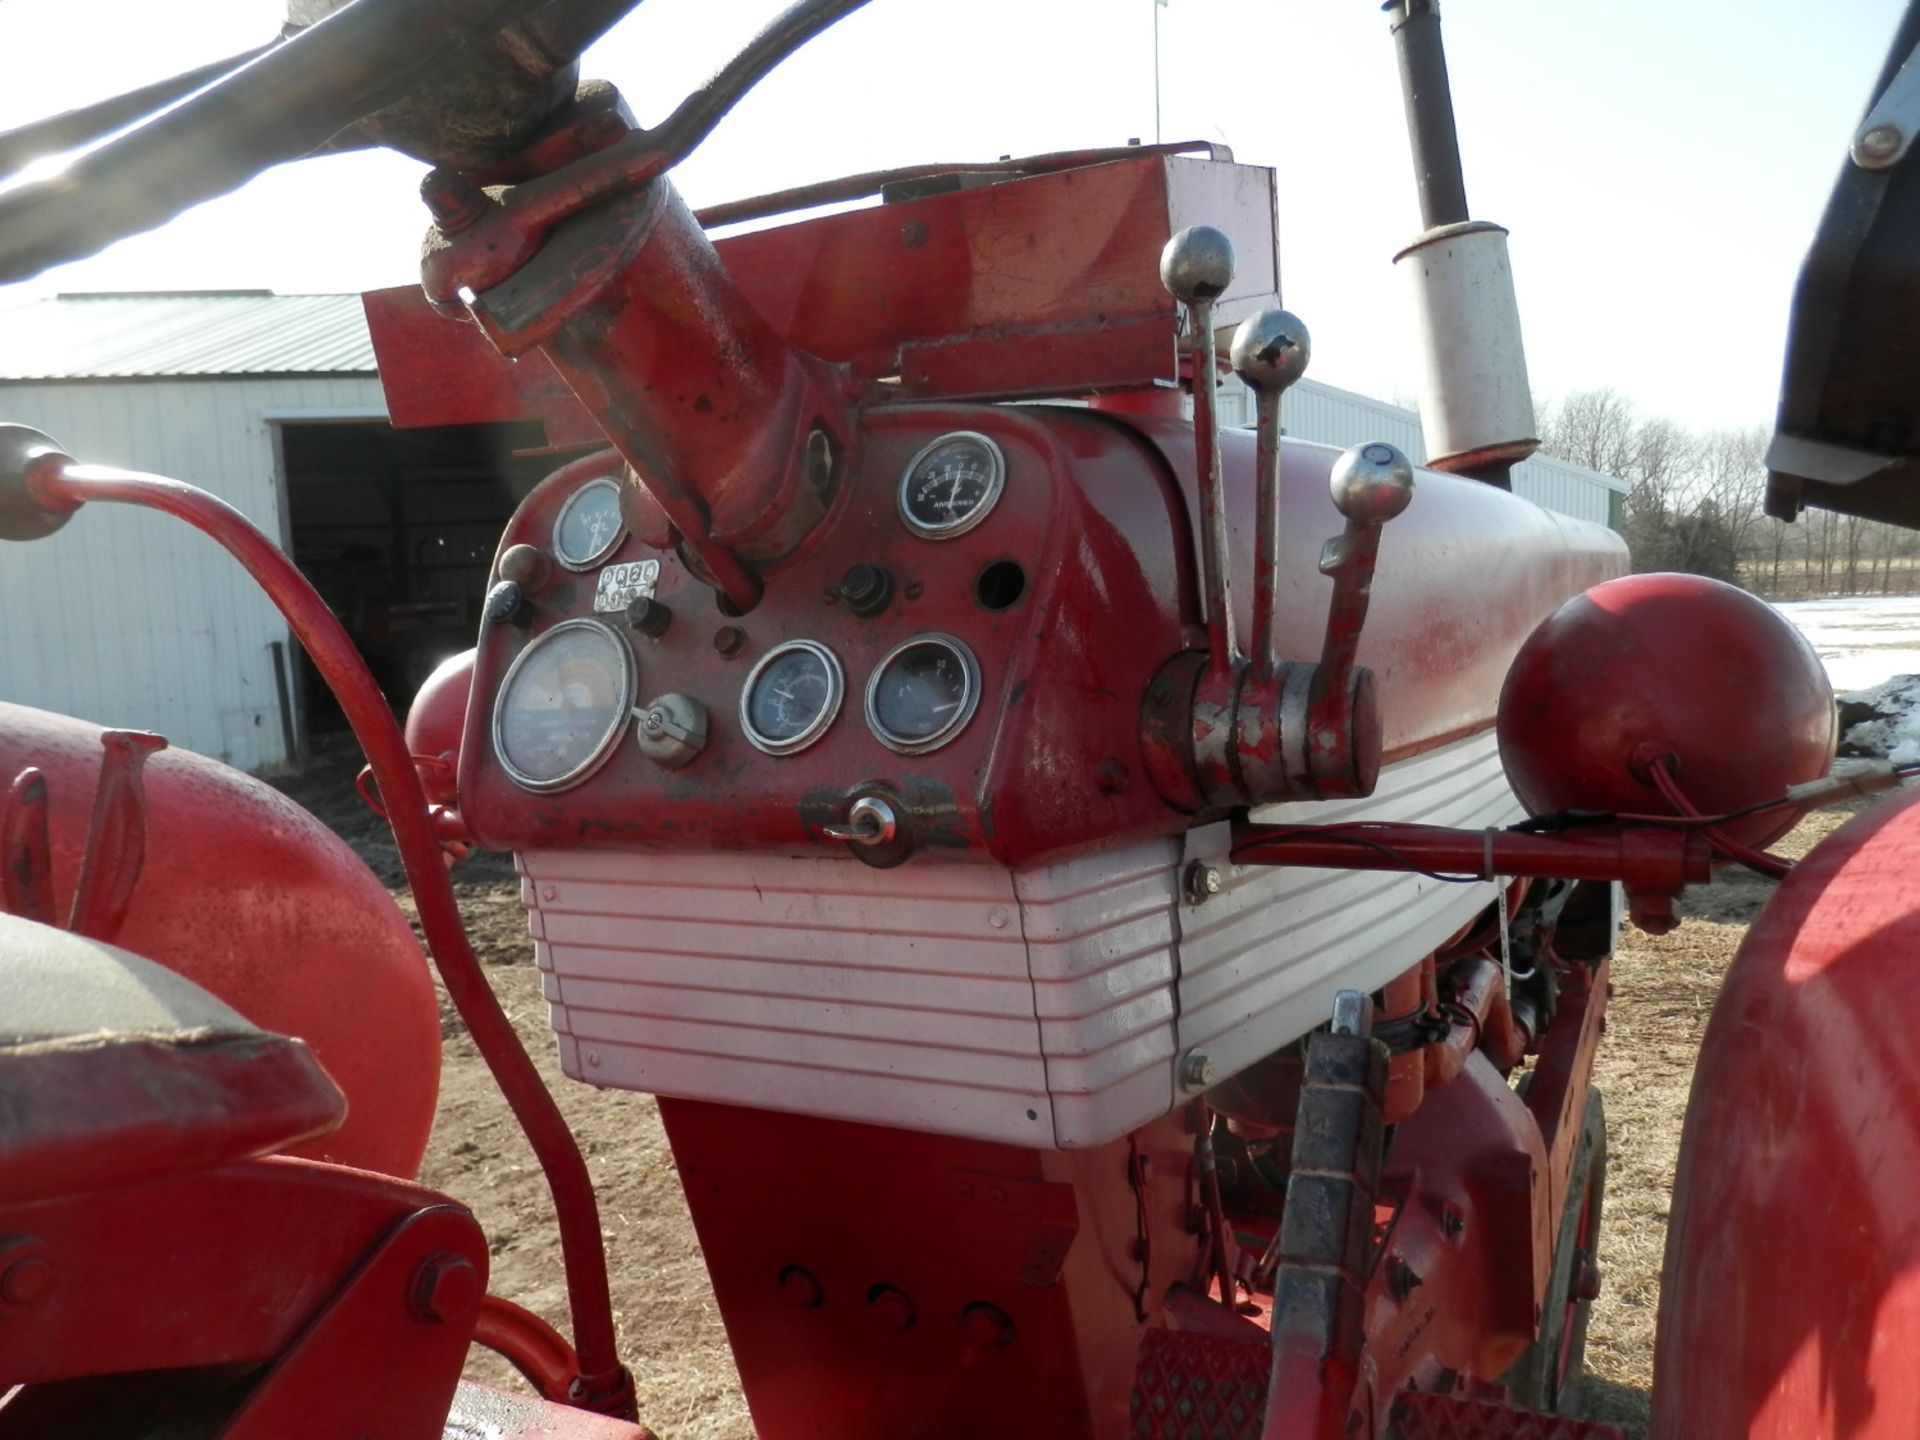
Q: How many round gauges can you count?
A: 5